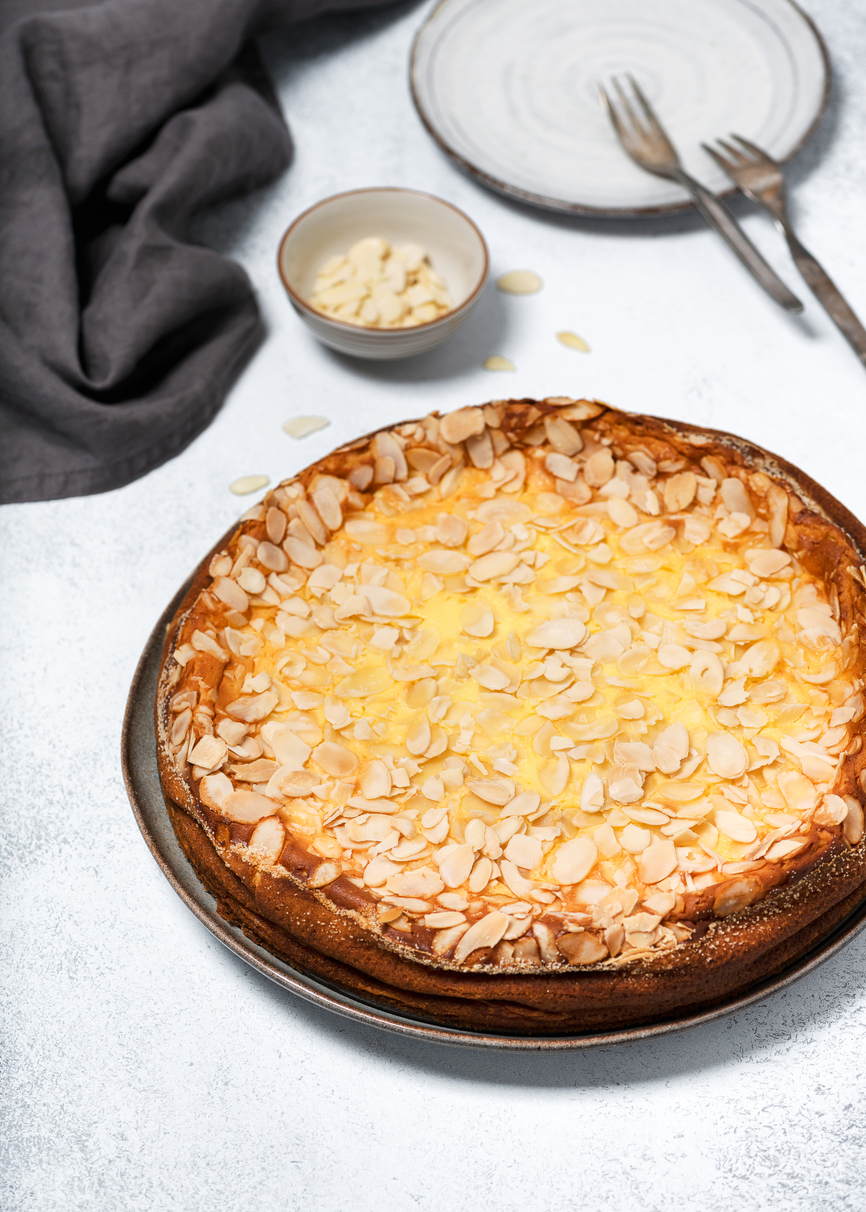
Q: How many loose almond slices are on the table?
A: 5